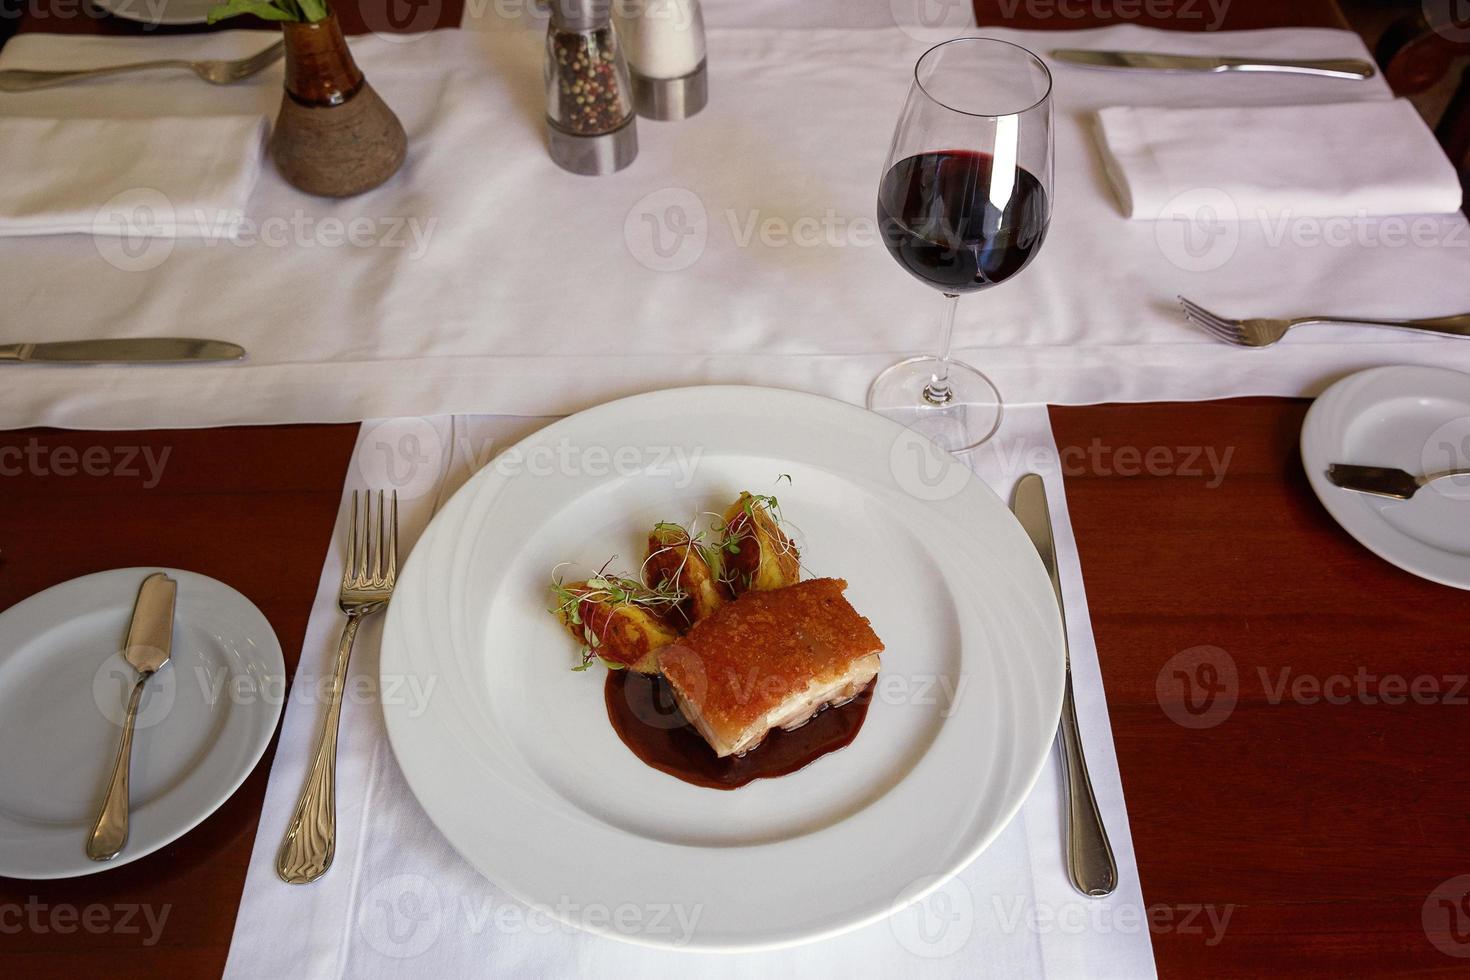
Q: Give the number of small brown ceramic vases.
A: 1